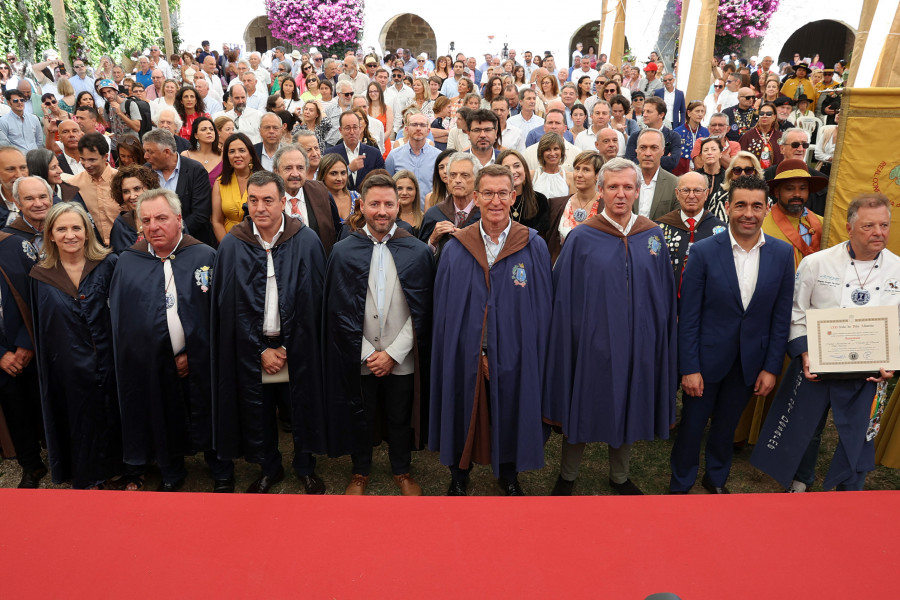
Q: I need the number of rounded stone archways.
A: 4